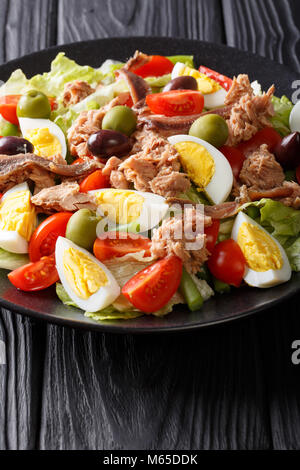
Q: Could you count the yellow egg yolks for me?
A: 7